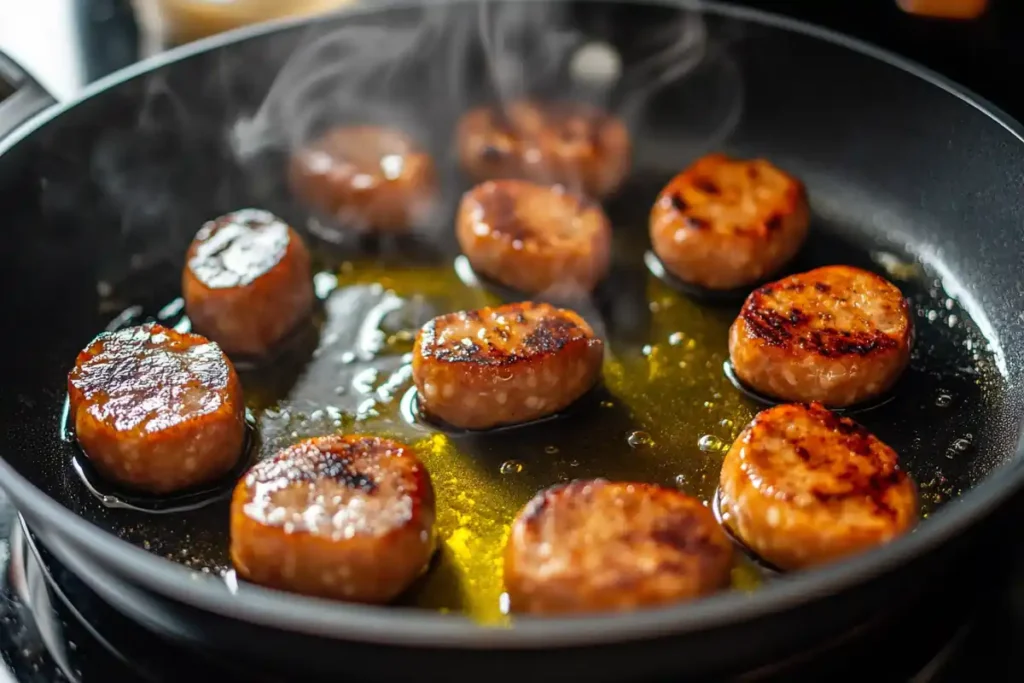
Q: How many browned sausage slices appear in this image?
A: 11